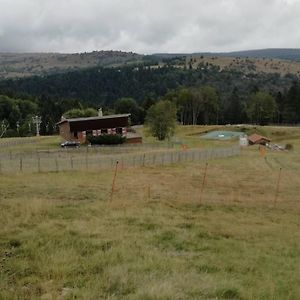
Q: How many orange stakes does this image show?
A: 3